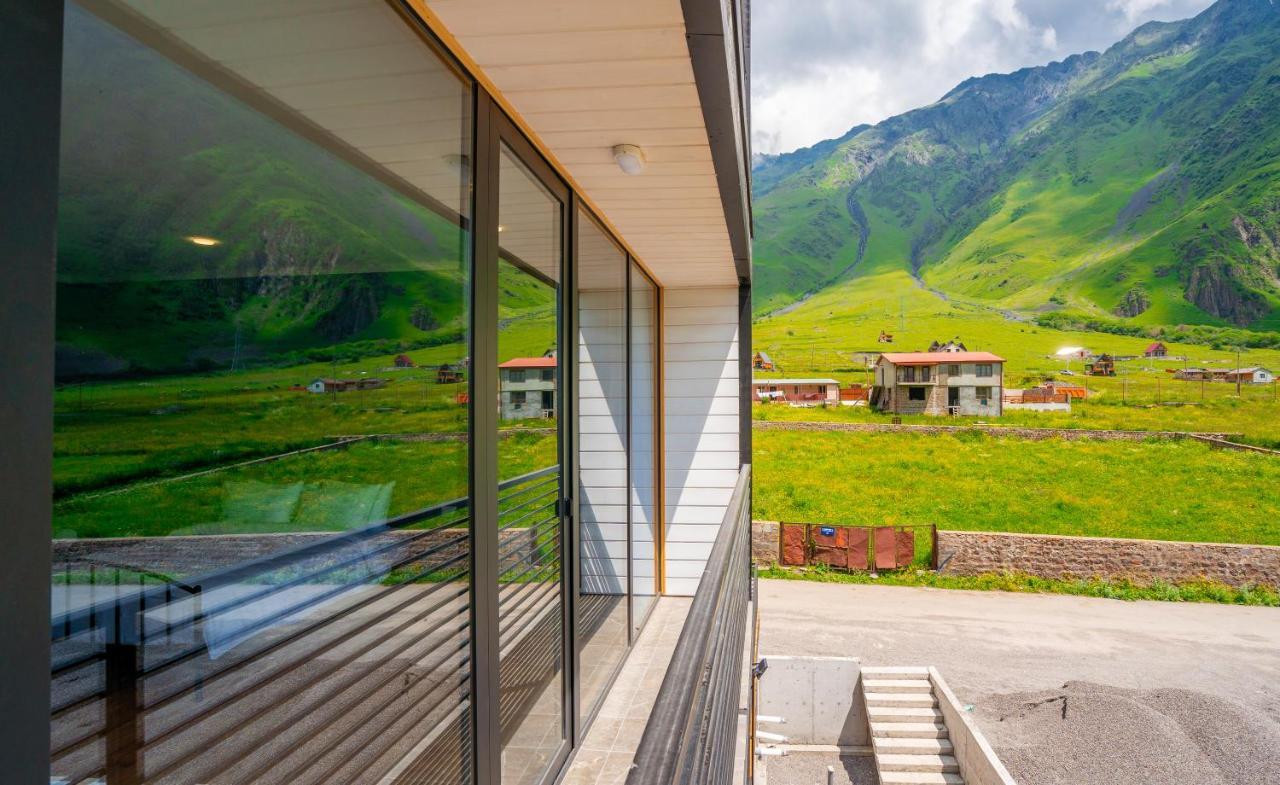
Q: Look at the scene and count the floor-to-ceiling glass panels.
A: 4